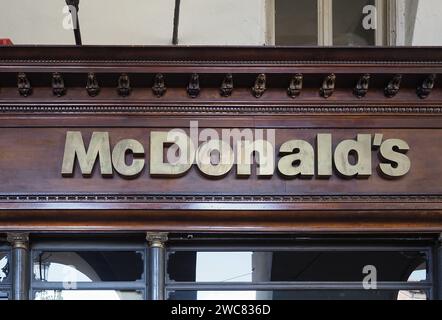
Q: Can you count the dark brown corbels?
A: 13